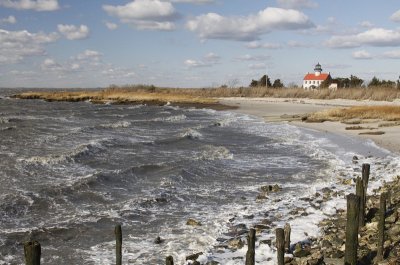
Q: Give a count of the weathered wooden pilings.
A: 10